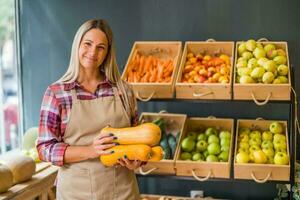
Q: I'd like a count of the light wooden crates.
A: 6